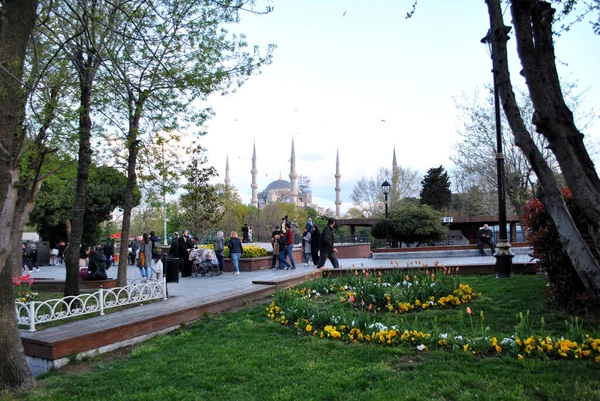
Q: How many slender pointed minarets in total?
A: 5